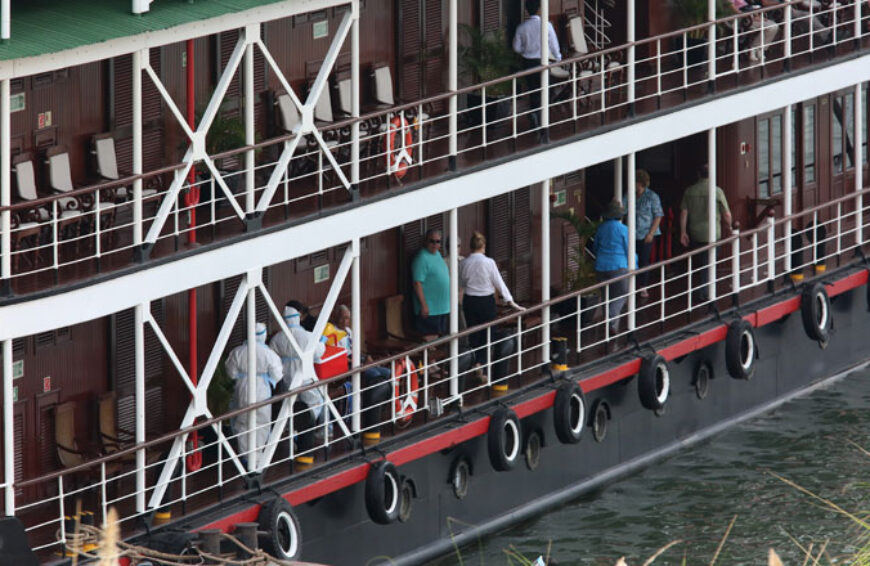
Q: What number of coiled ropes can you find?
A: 1